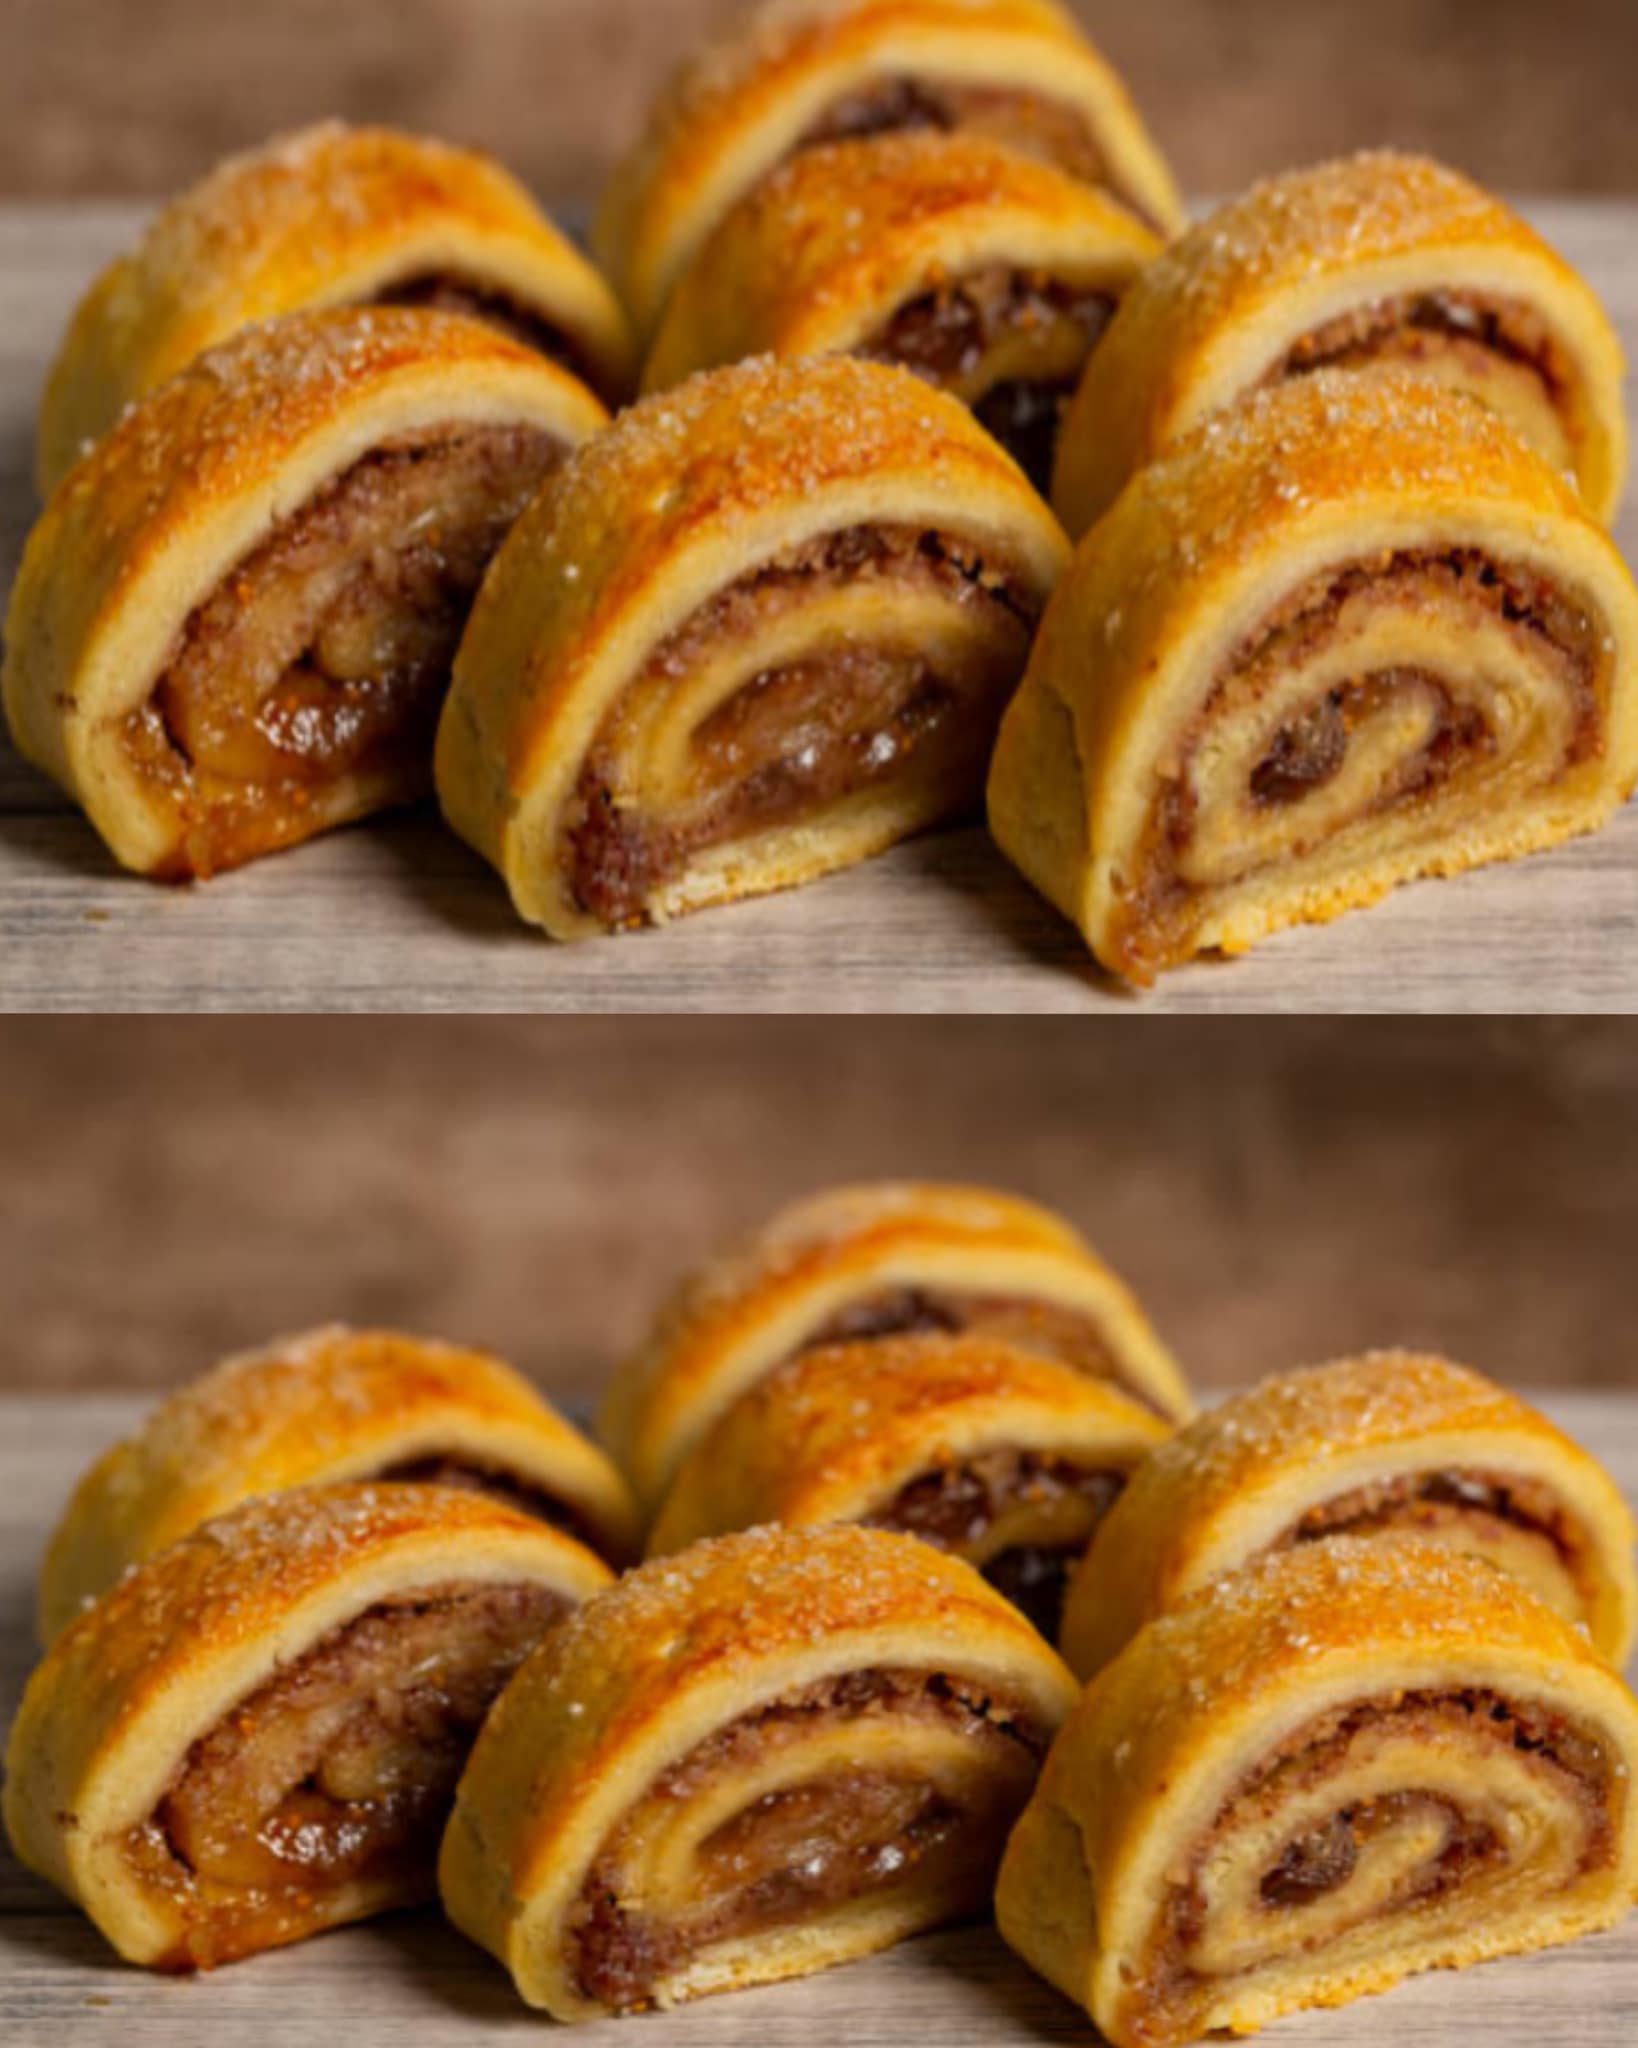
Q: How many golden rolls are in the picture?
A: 14